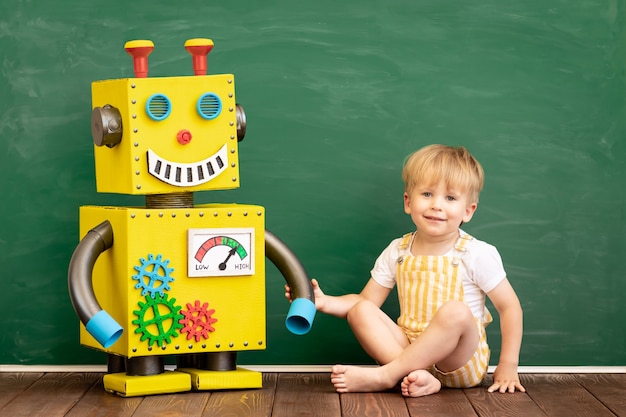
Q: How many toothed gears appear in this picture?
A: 3